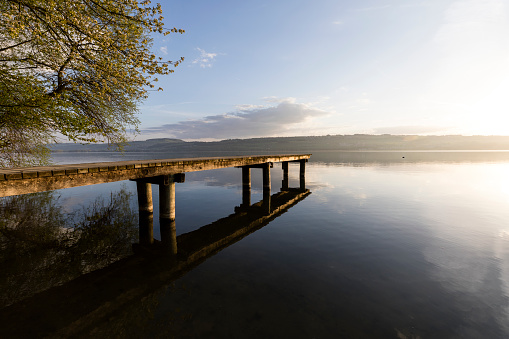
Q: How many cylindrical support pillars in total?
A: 6